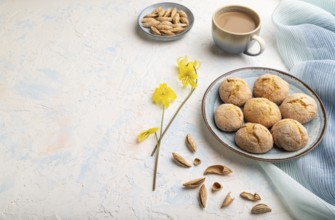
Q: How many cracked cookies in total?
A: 7